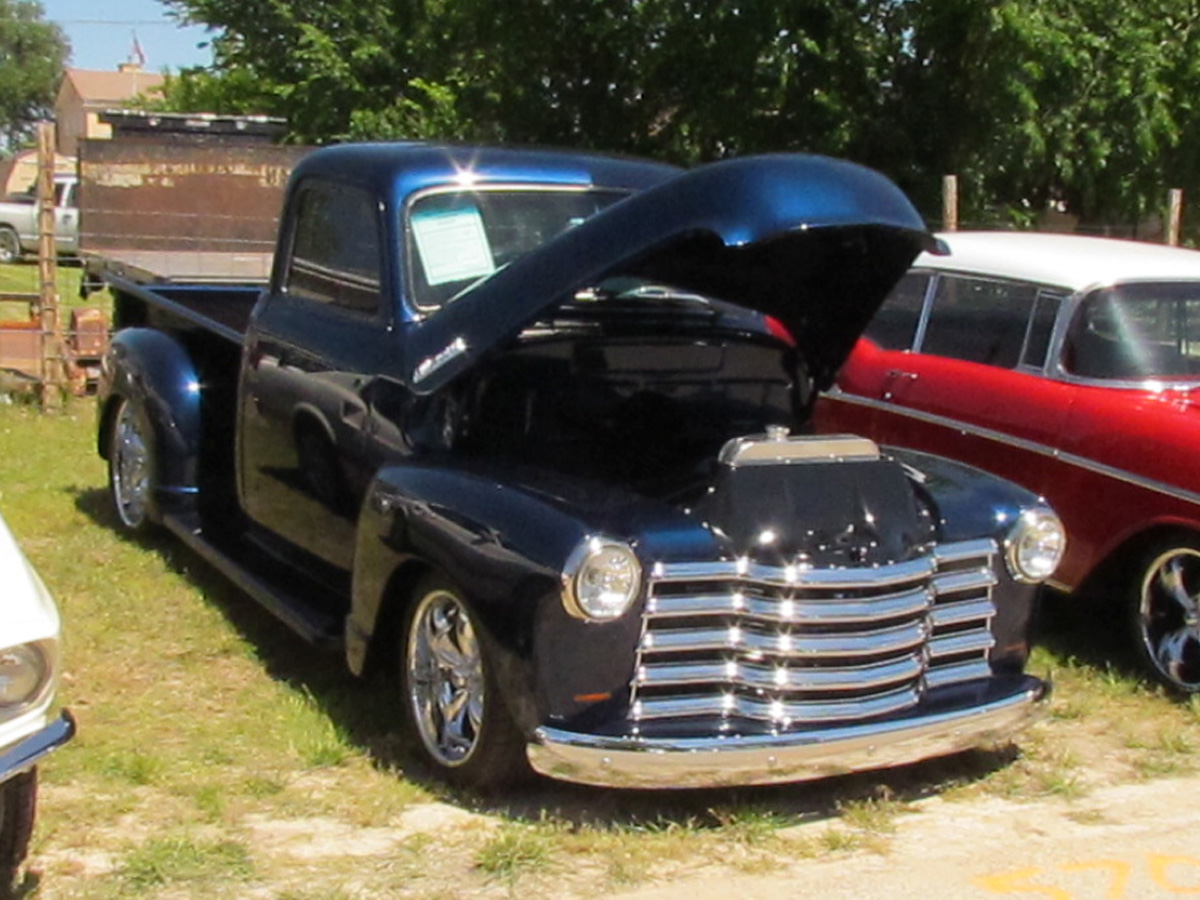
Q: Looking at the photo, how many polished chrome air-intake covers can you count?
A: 1